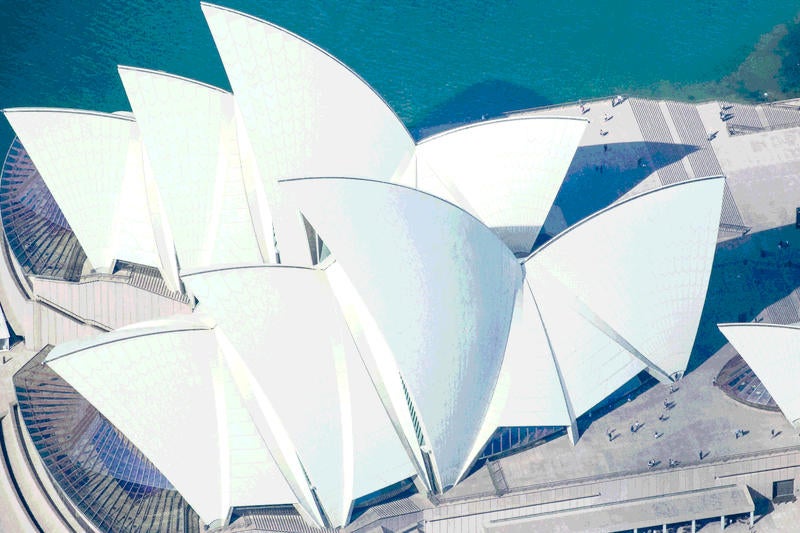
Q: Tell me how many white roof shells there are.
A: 9